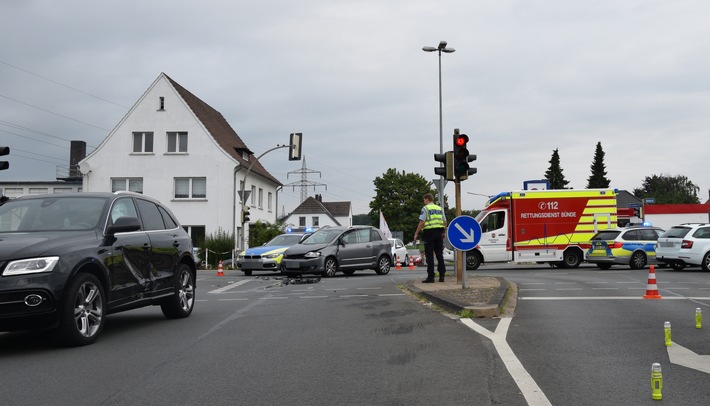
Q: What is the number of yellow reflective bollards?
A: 3